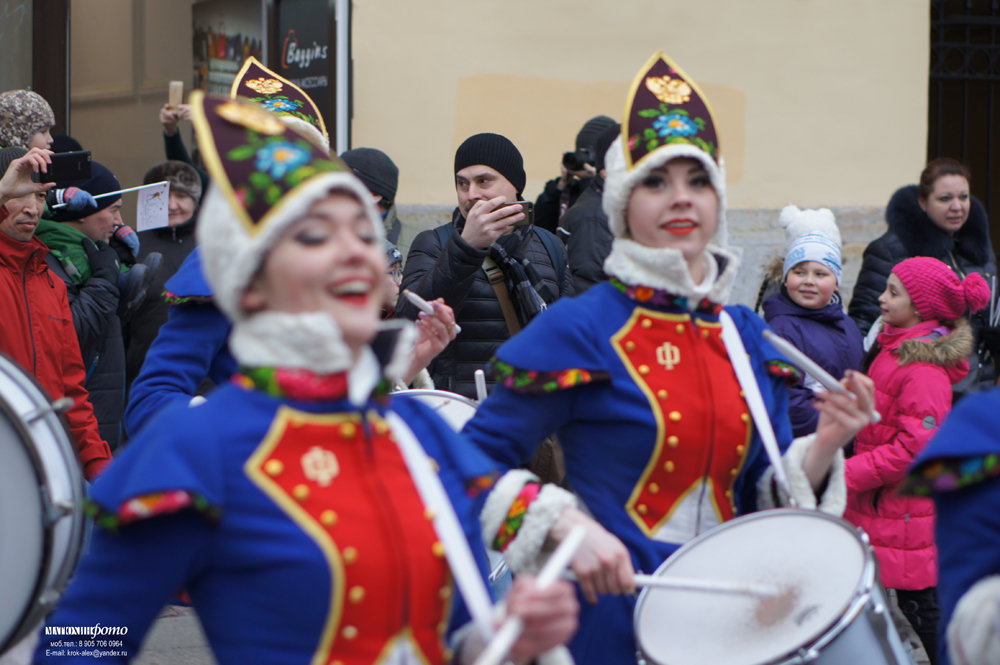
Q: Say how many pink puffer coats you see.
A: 1